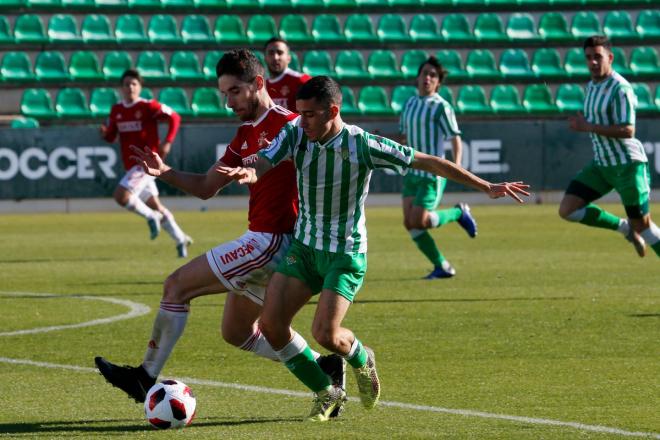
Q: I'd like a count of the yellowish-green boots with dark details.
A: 2